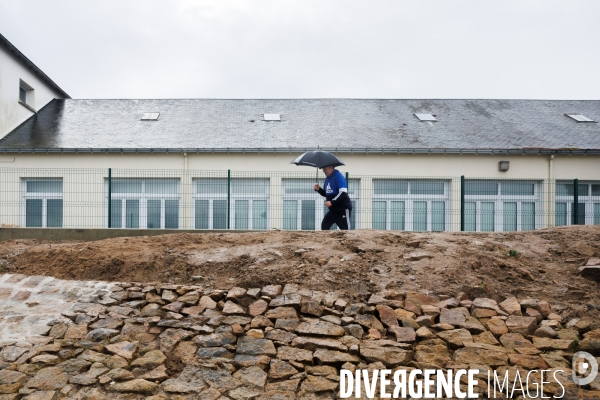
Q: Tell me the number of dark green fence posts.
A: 5